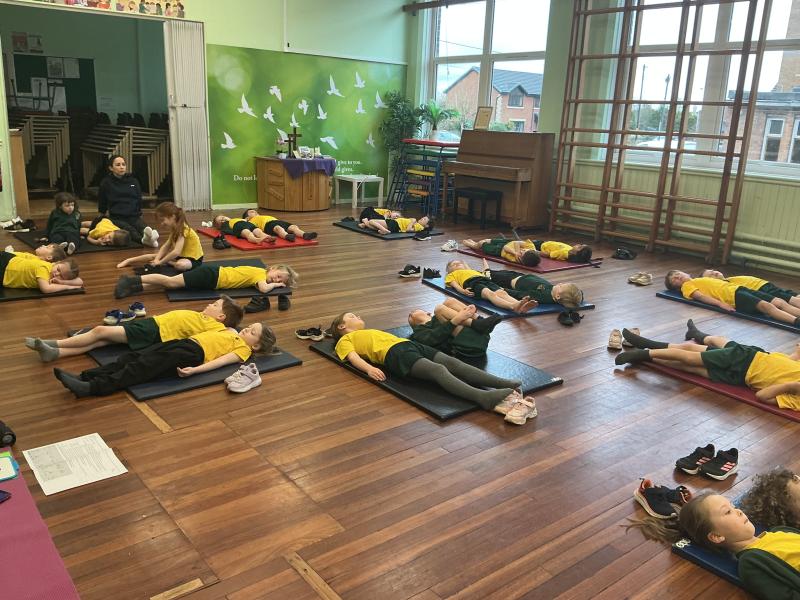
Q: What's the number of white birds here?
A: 14